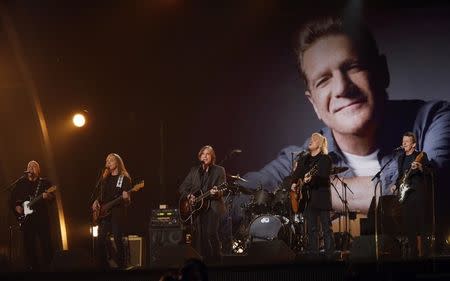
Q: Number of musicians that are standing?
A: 5